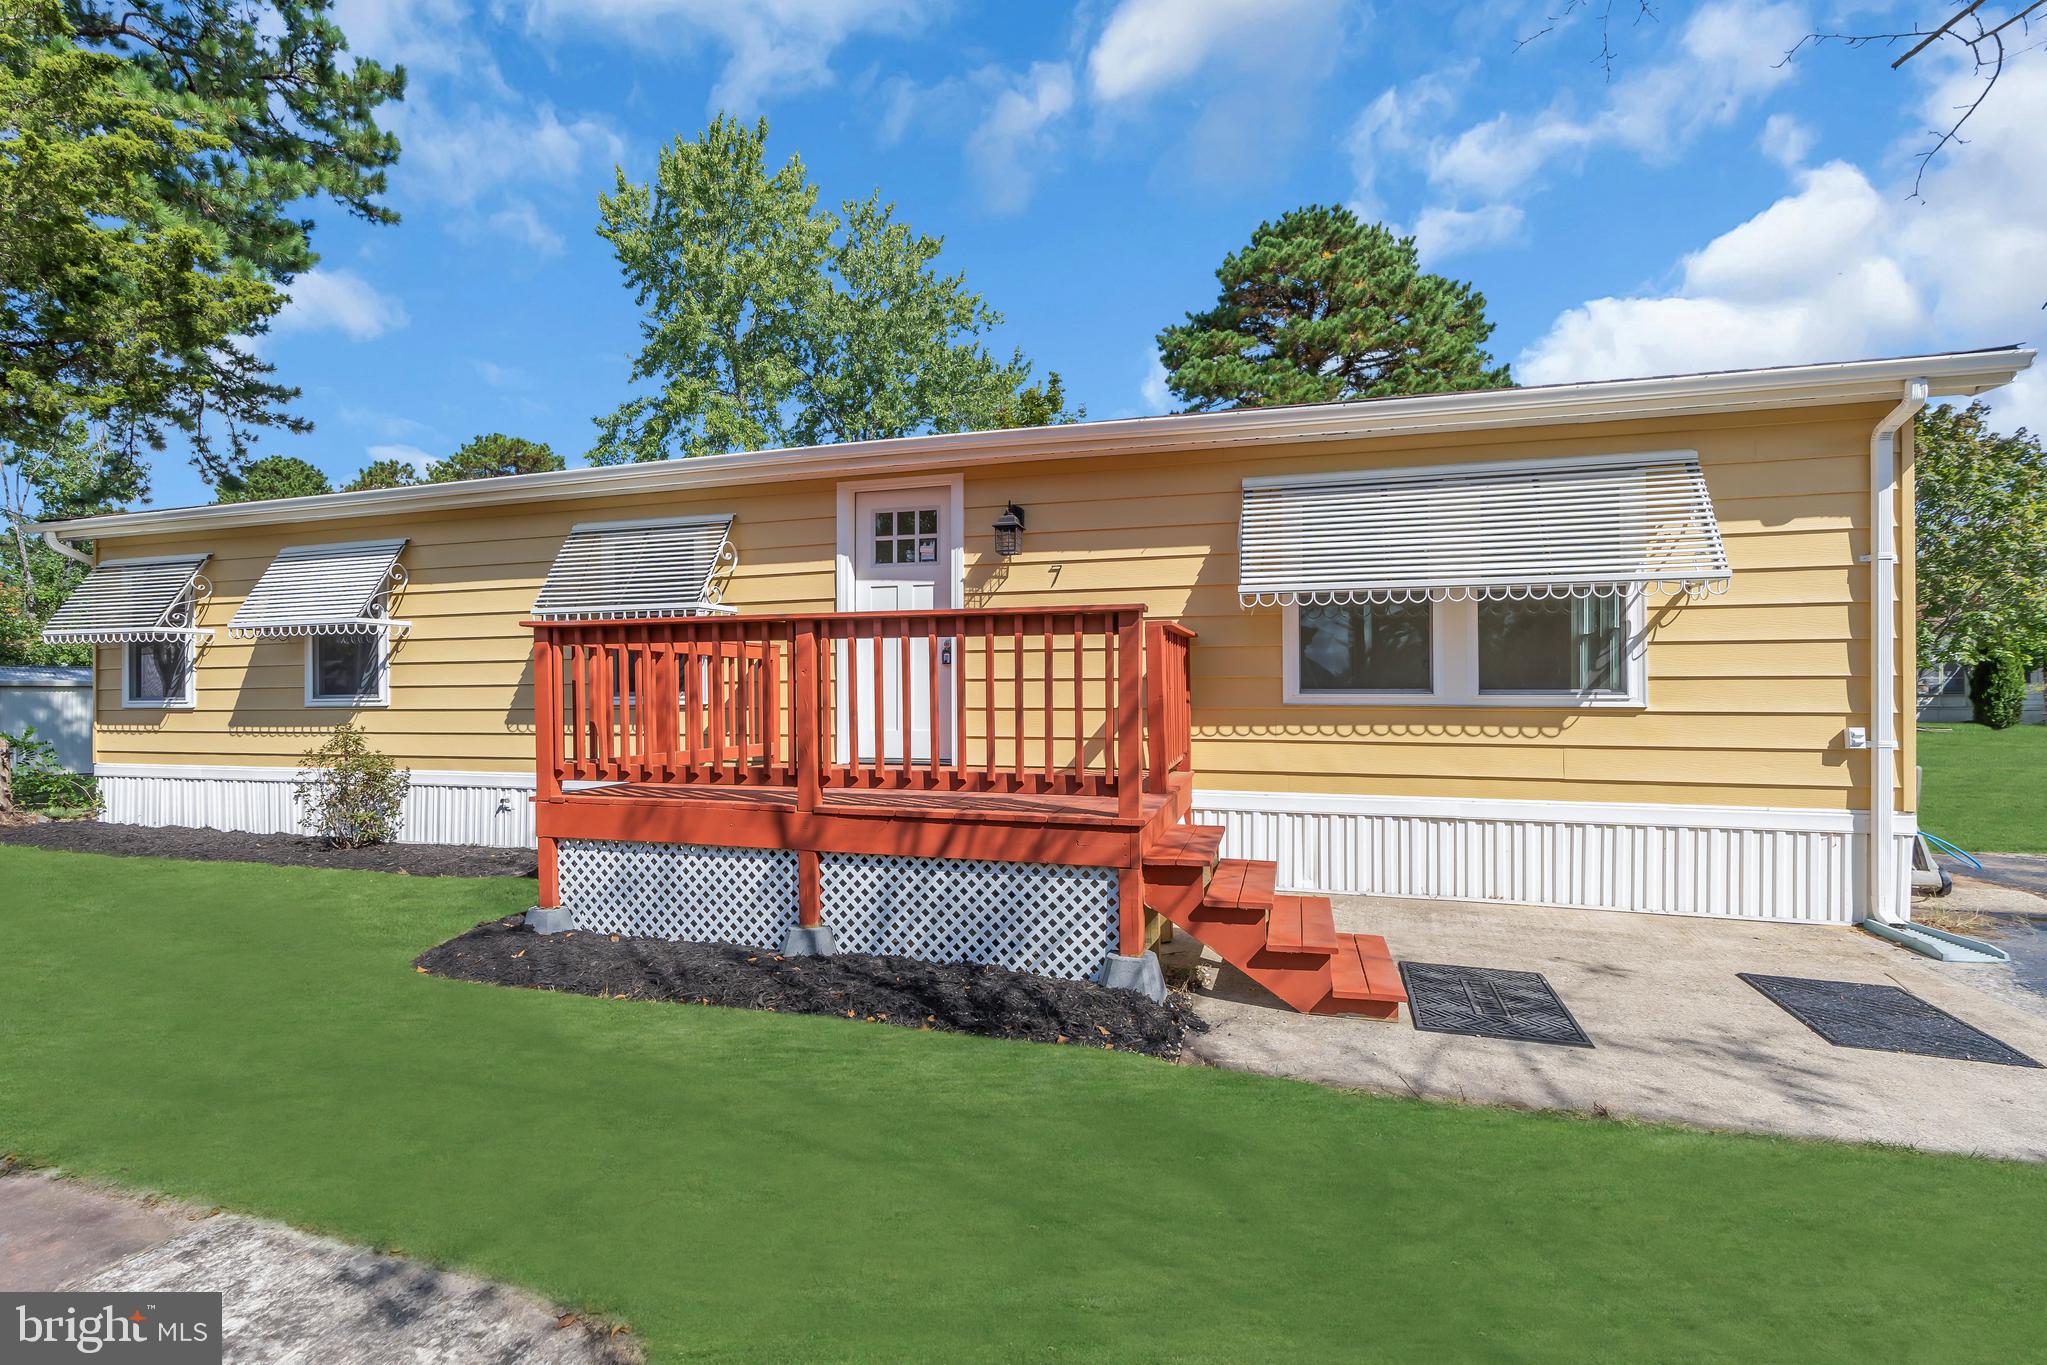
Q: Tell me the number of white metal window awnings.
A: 4